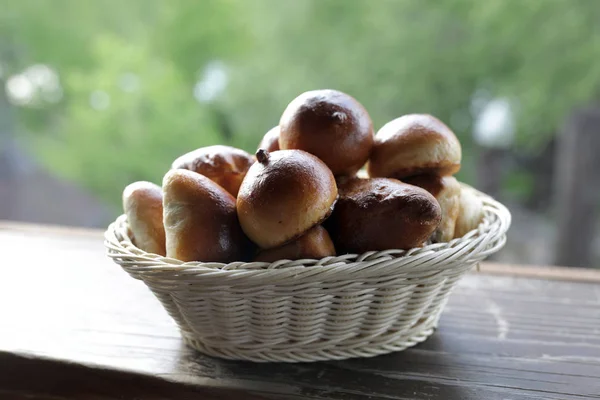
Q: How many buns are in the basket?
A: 11